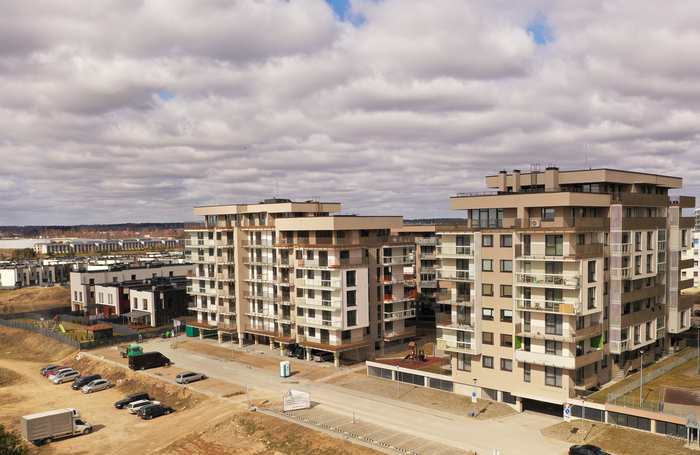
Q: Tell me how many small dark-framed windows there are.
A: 12